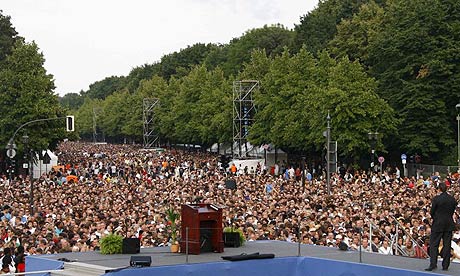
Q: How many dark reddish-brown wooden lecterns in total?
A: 1